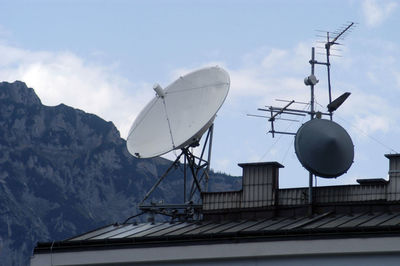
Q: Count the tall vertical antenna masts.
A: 2